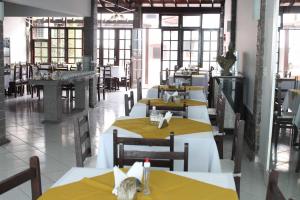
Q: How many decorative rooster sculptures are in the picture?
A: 1